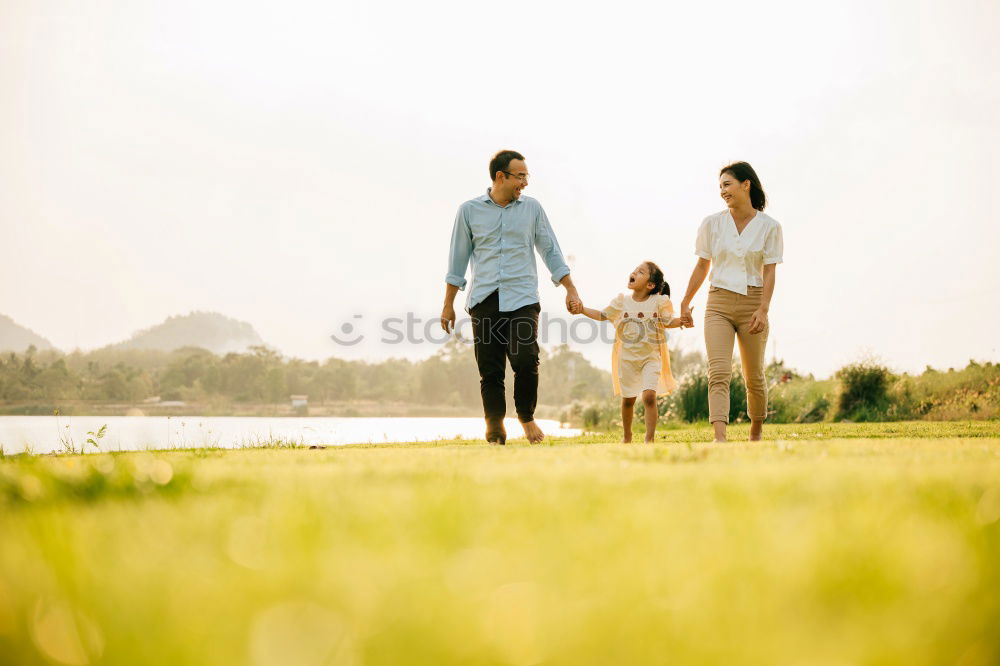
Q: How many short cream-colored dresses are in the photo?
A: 1